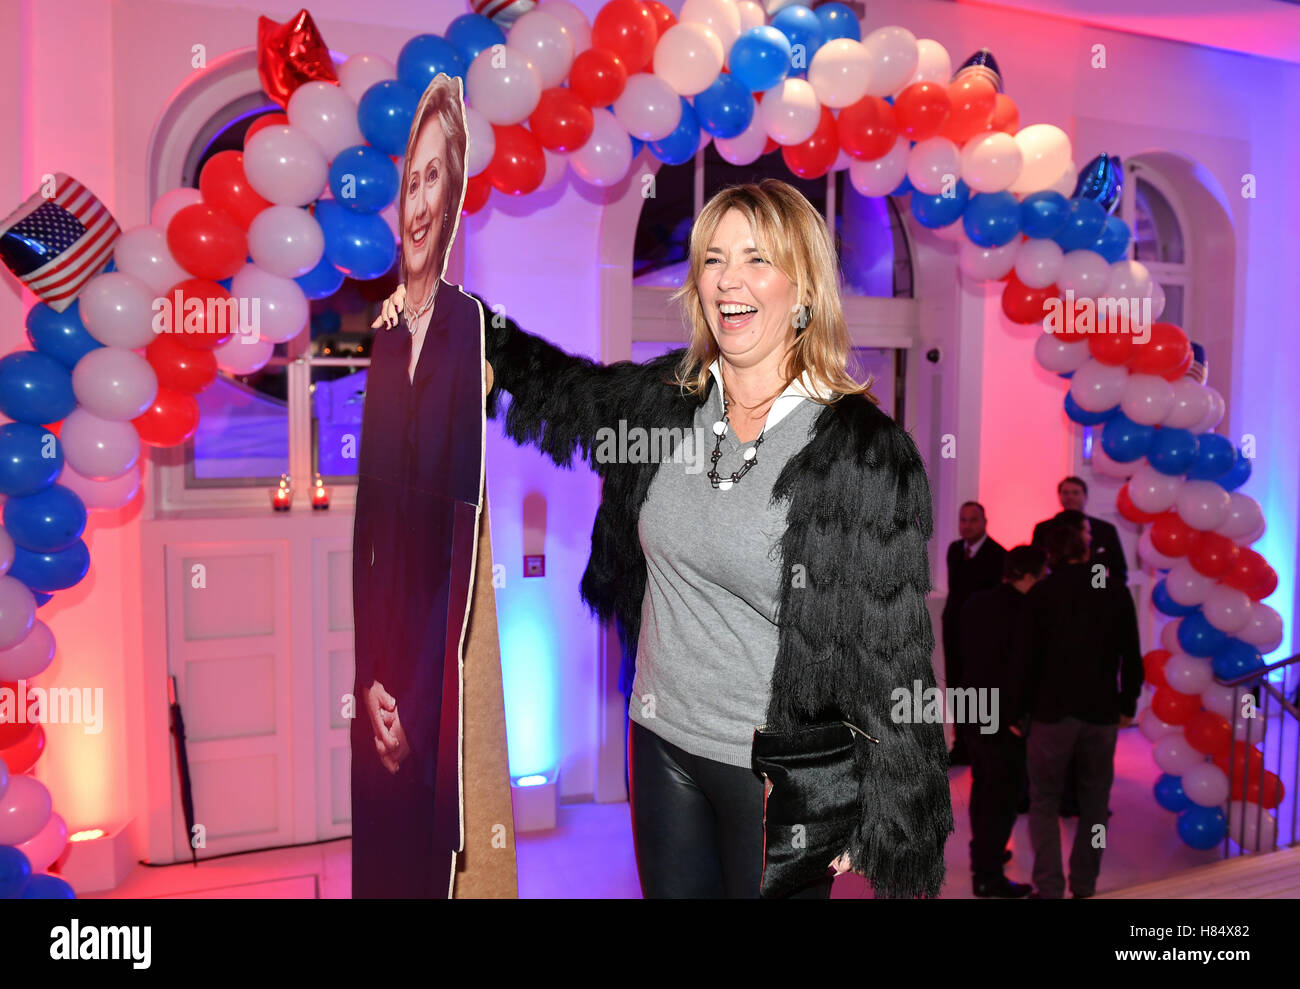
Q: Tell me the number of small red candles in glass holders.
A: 2